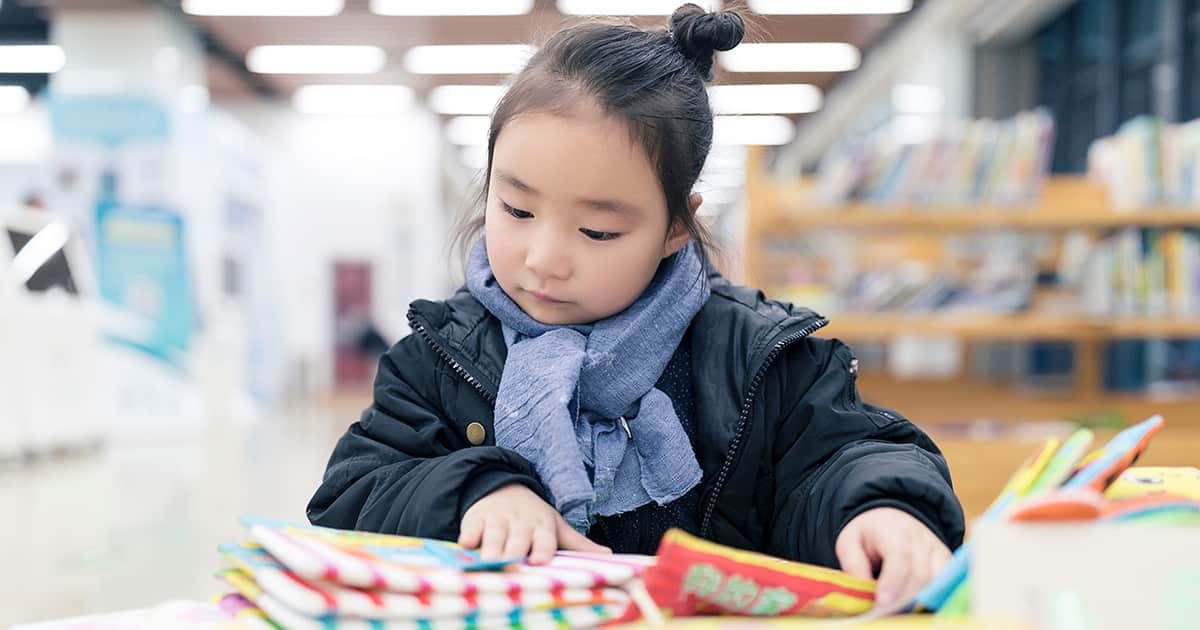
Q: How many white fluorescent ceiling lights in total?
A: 14